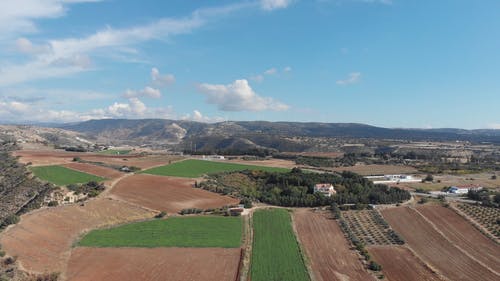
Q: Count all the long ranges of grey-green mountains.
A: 1